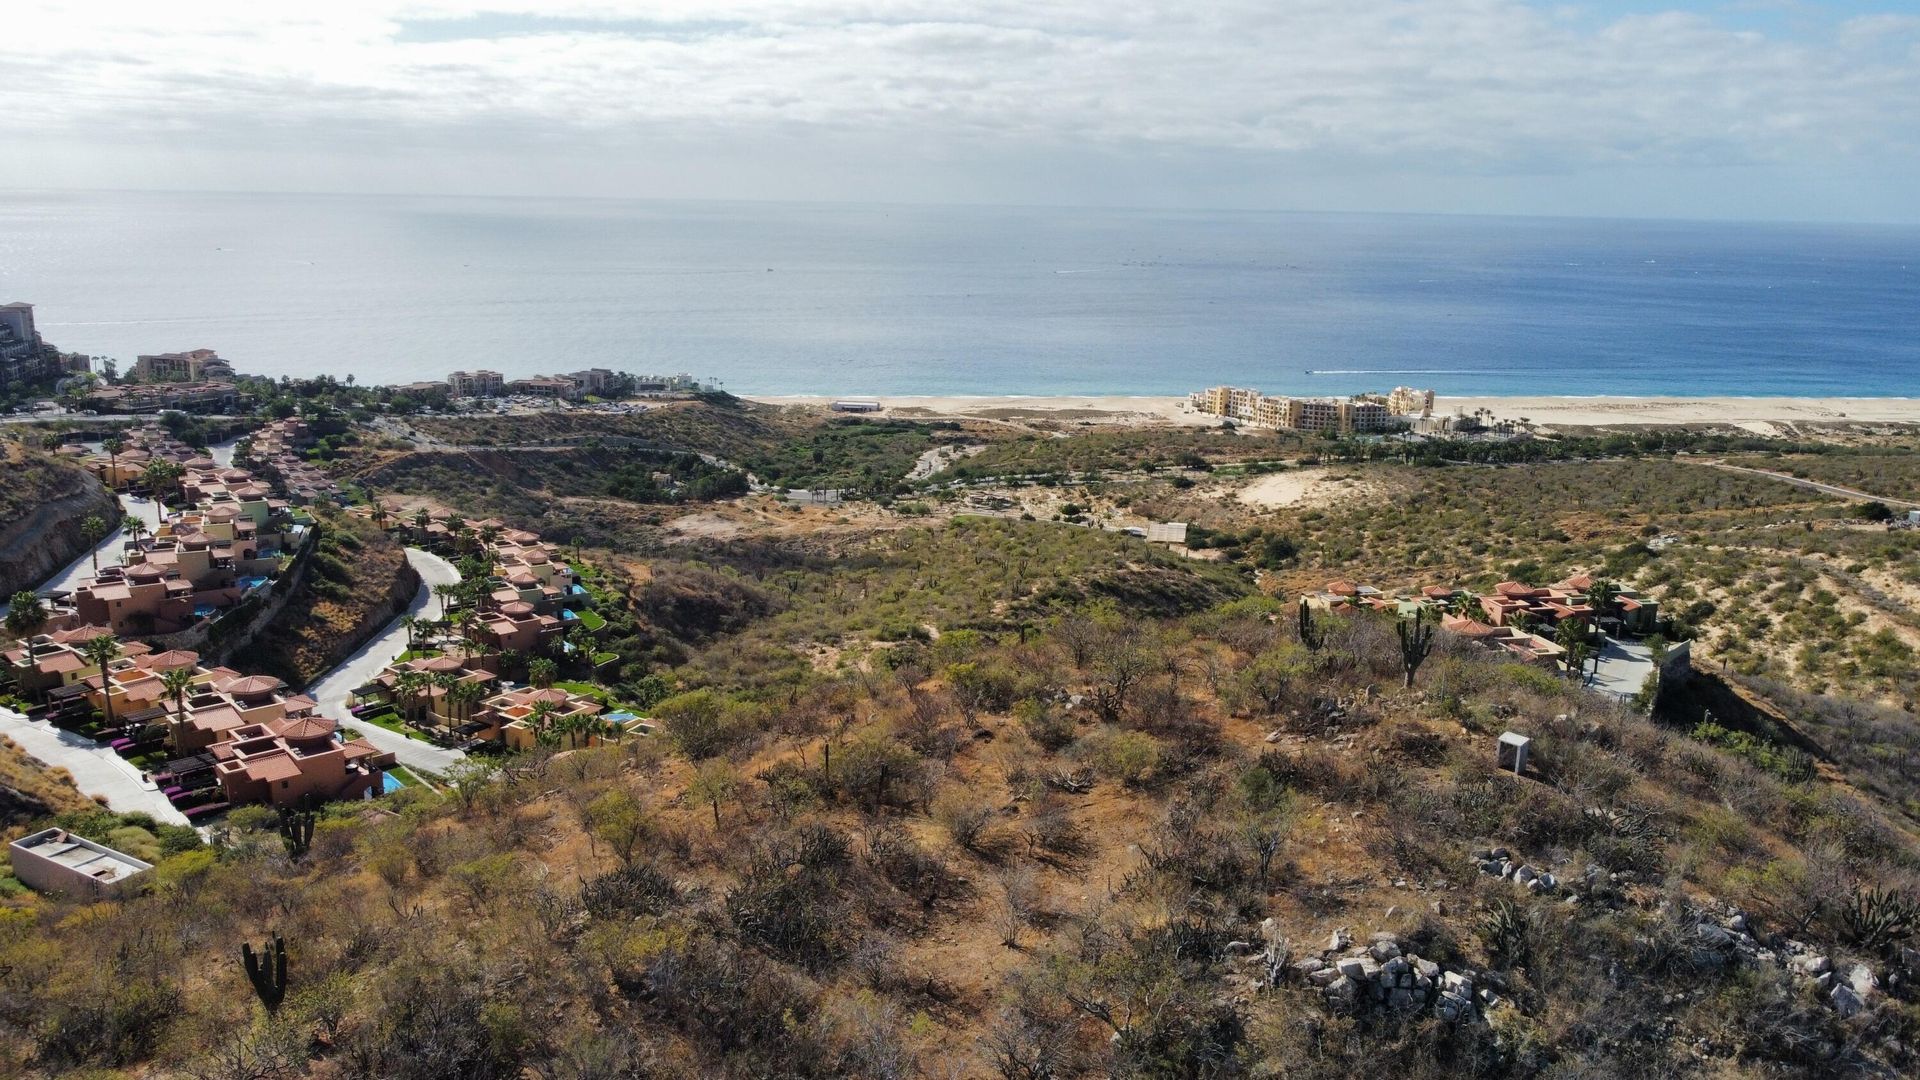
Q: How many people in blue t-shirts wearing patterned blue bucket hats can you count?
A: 0